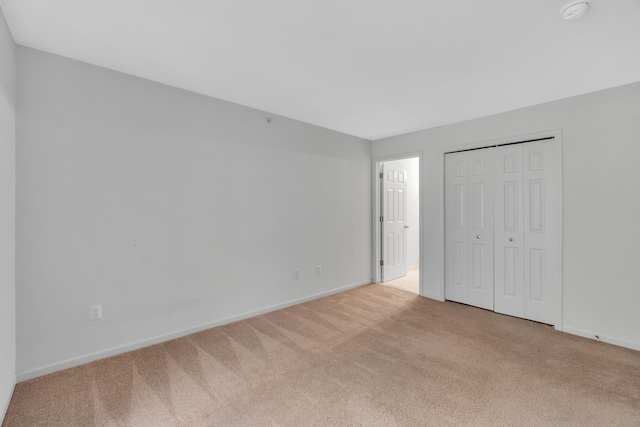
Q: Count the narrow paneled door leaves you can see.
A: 4